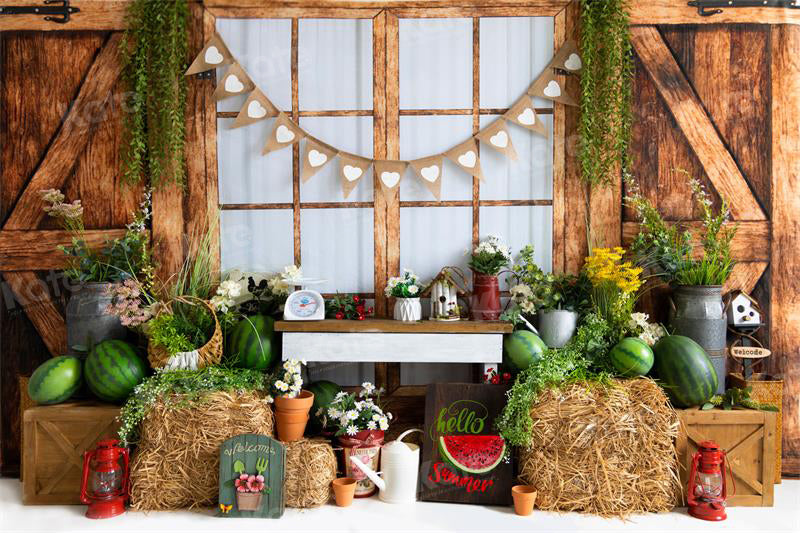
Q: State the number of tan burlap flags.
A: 13